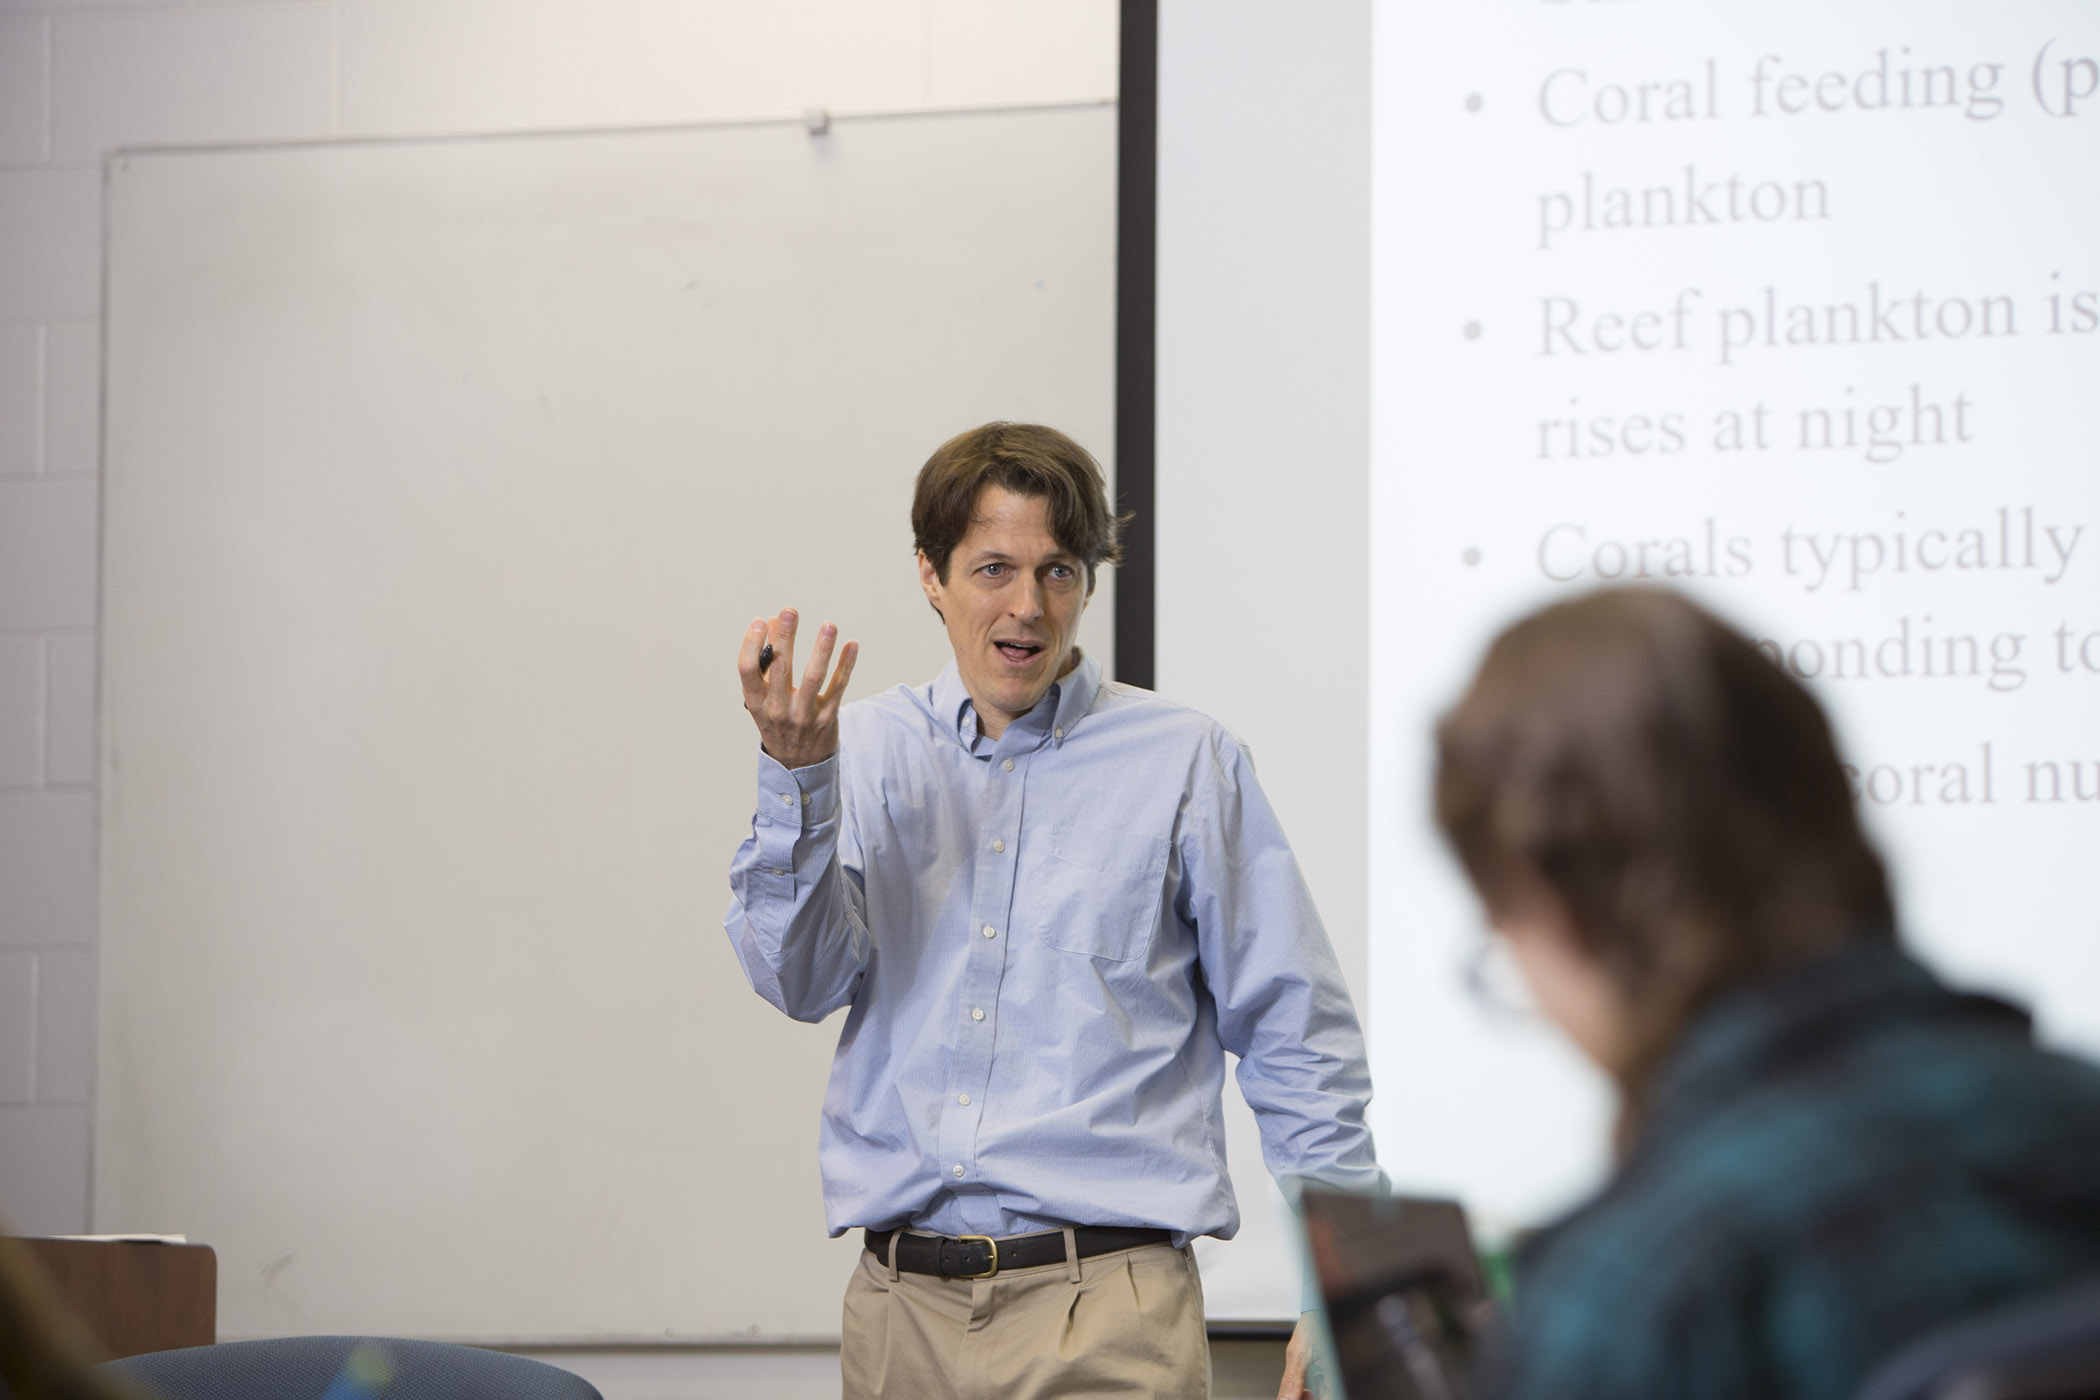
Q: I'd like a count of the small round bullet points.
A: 3